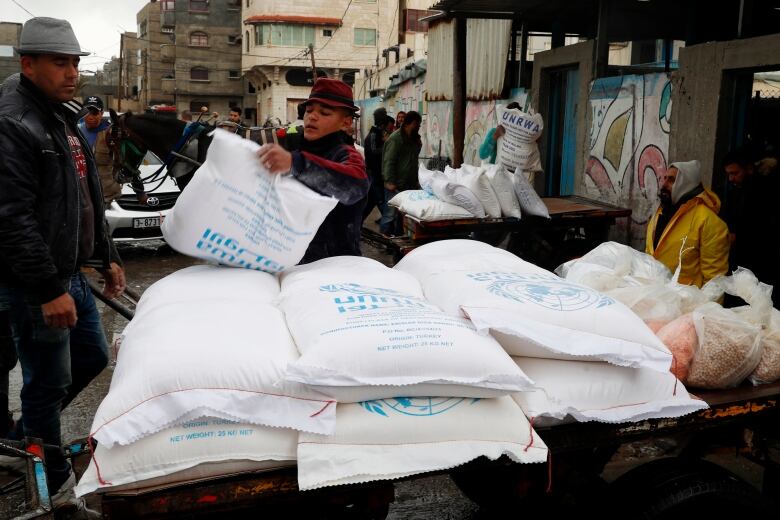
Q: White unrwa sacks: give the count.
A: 13